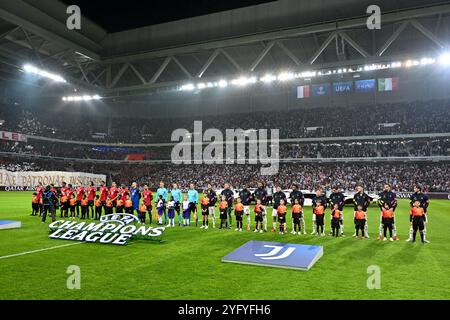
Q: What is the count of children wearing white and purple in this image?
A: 3